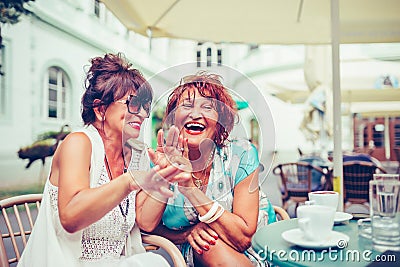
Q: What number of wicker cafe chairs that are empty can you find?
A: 2